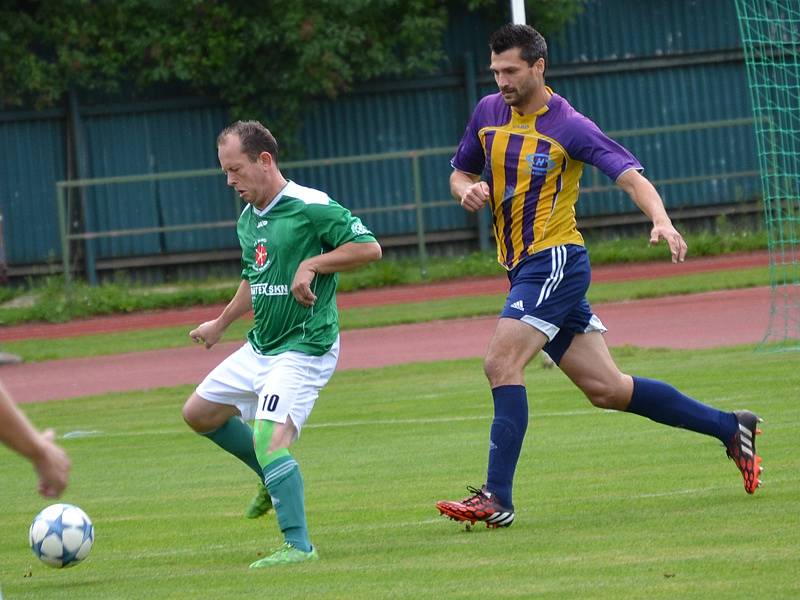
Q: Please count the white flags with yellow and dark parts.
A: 0